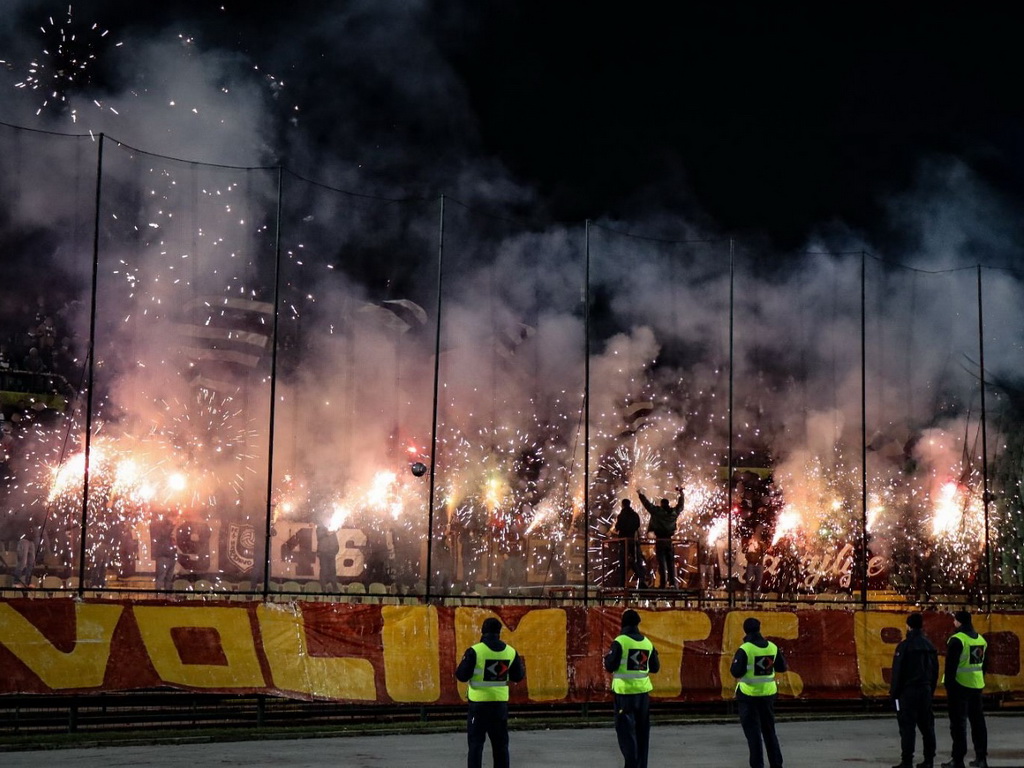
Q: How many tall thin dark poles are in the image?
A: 7